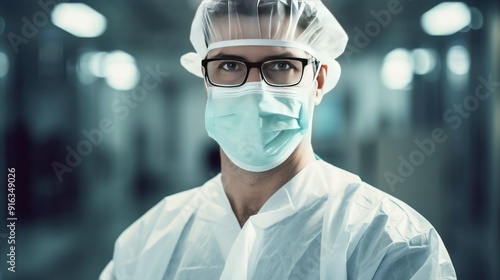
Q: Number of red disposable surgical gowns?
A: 0